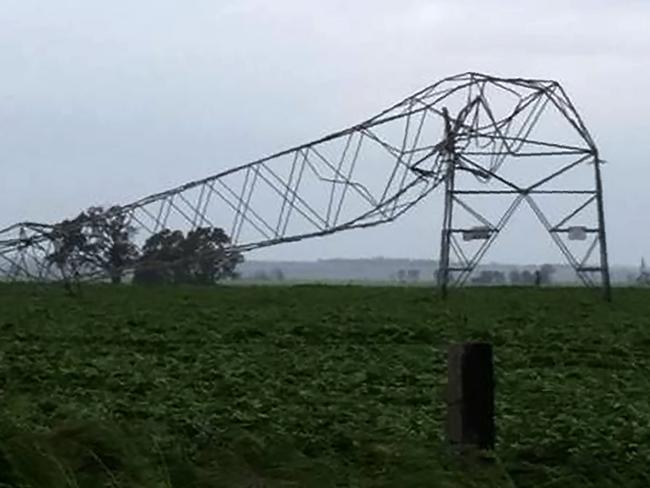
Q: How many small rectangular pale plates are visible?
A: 2